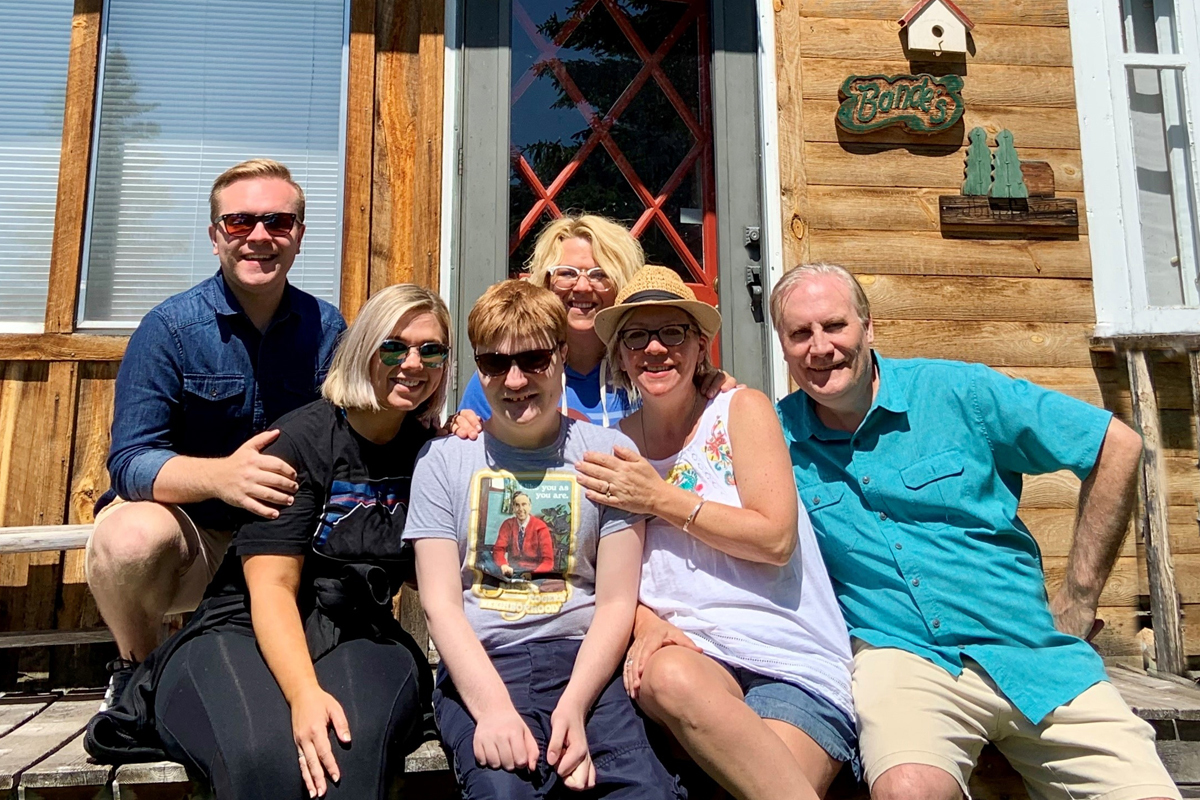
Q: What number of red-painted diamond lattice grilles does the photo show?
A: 1